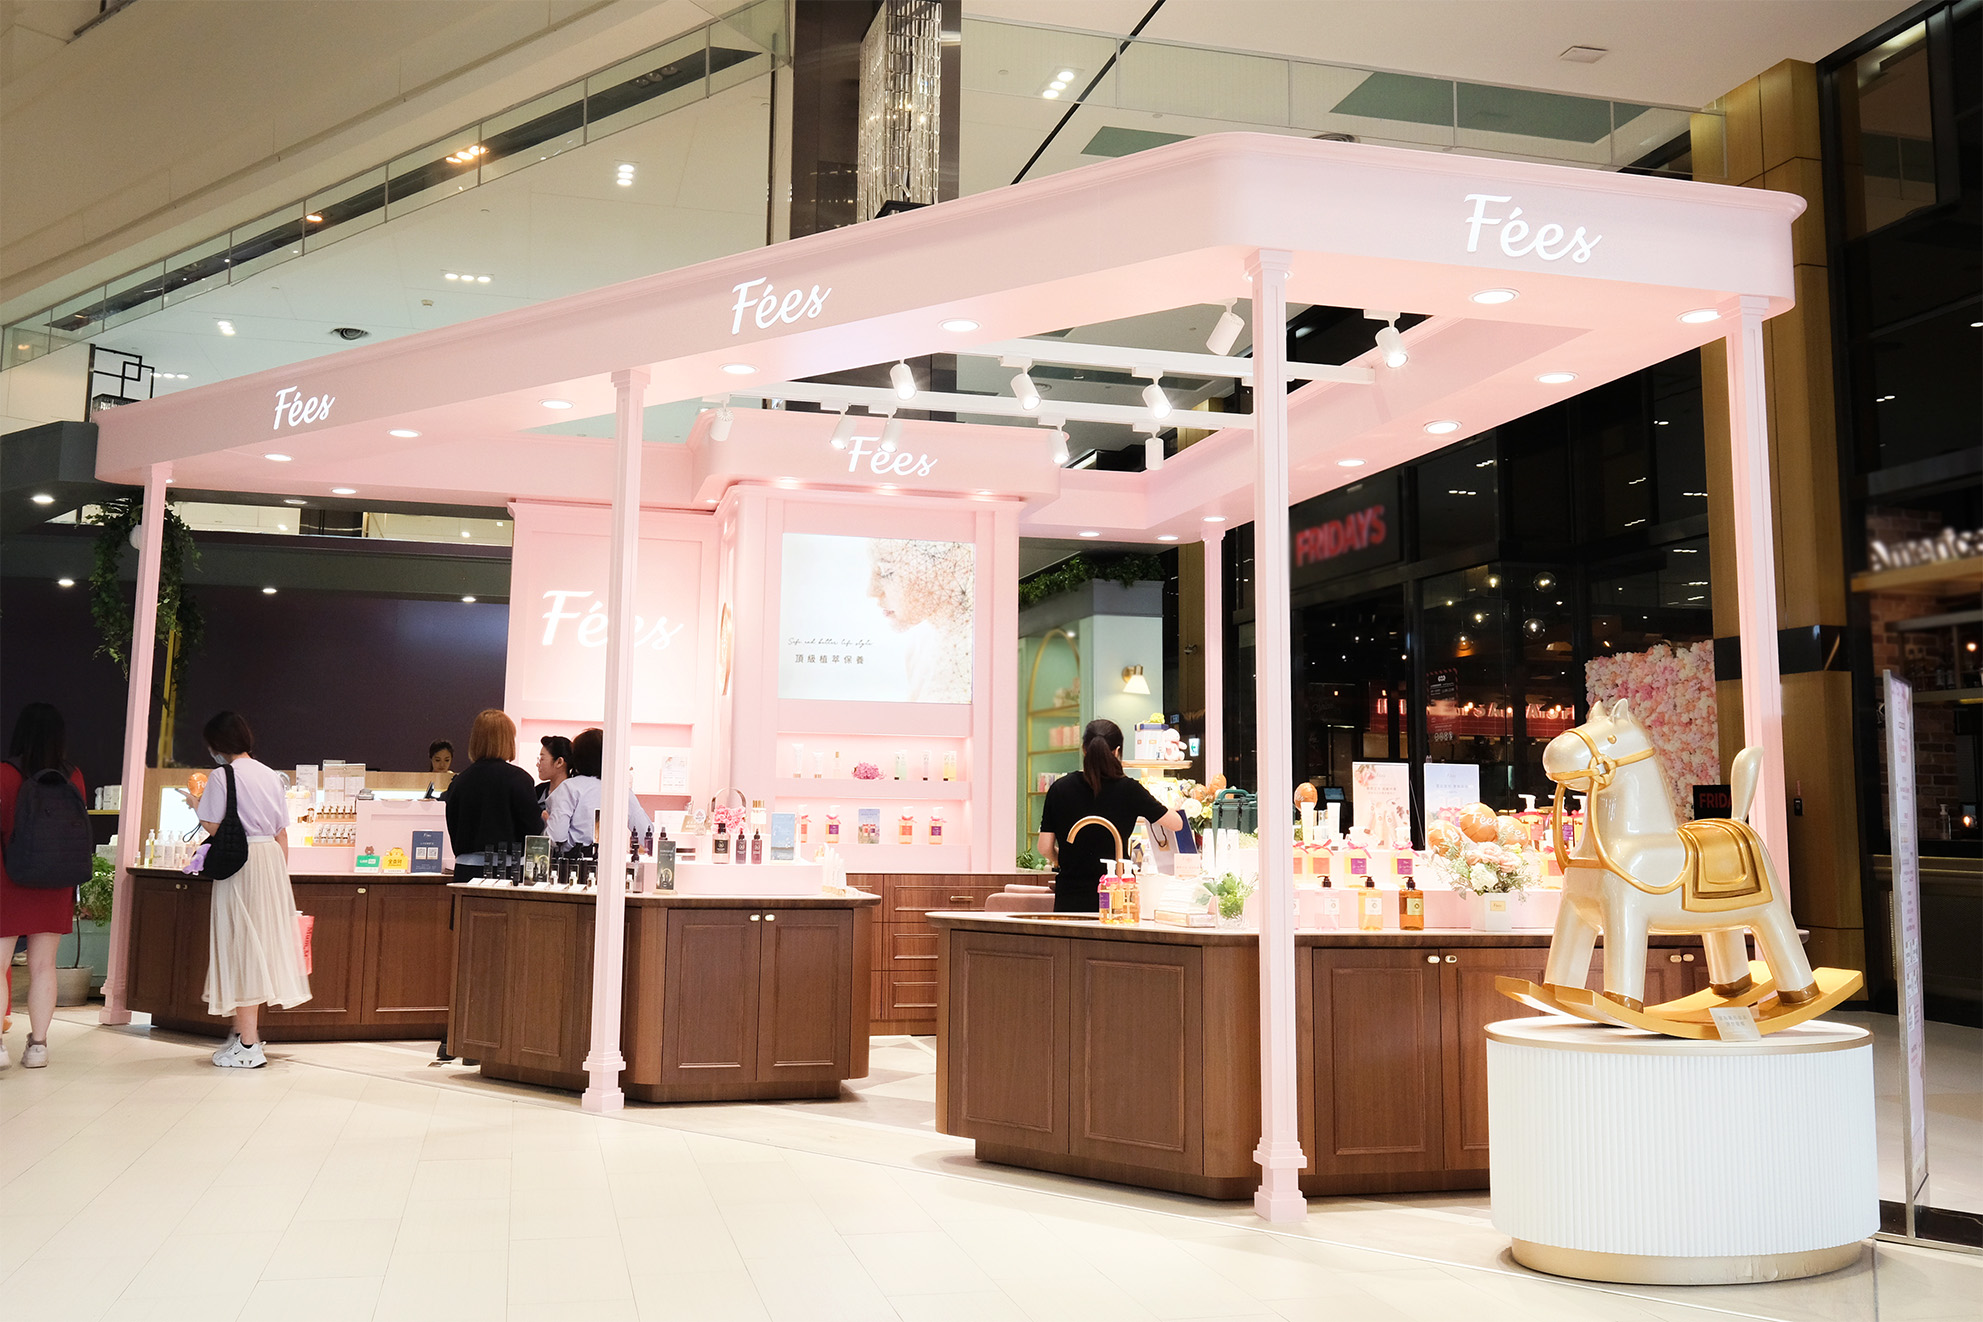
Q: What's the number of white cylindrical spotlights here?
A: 10